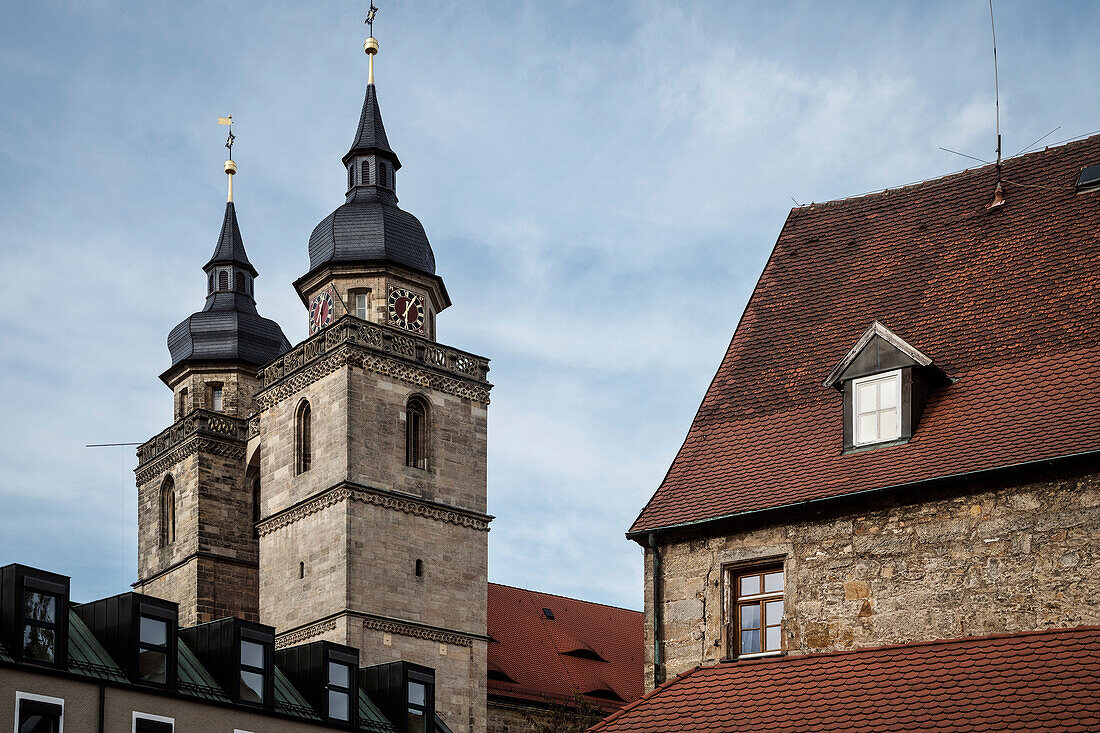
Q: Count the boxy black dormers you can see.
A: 5